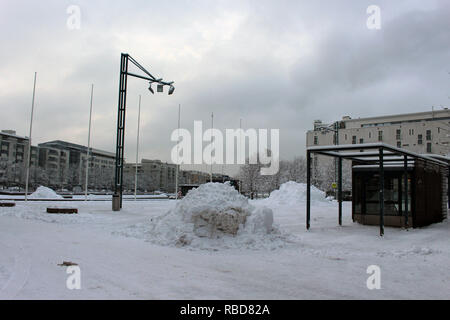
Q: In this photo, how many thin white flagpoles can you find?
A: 6